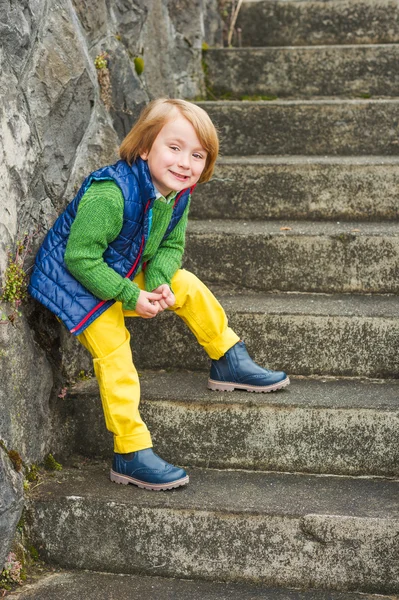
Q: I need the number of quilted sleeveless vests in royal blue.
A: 1